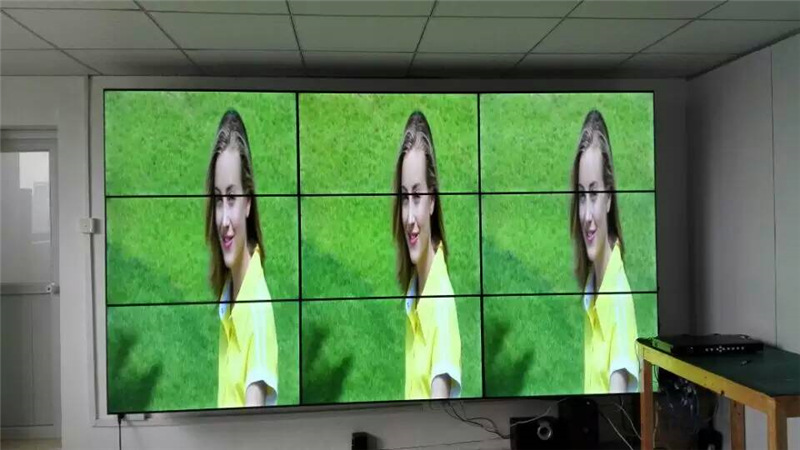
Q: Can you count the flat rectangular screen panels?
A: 9